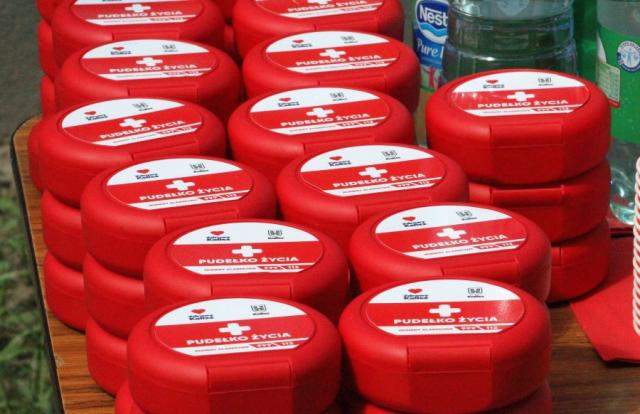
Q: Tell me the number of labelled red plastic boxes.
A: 13